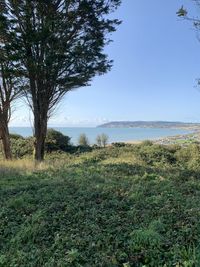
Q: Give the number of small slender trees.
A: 3